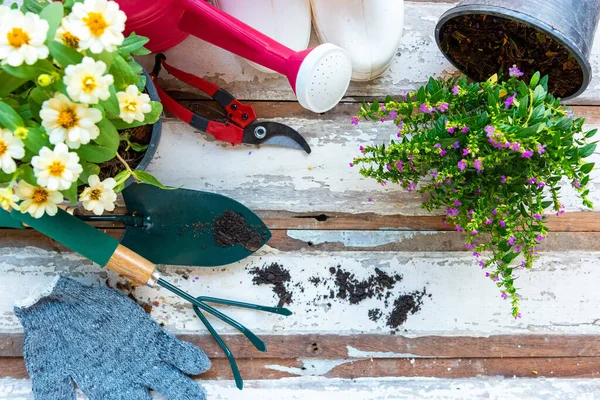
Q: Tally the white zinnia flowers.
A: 11